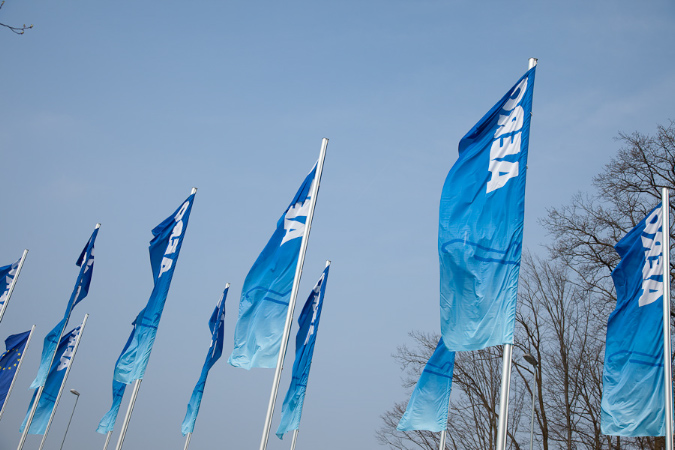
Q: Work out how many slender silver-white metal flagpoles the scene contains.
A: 12